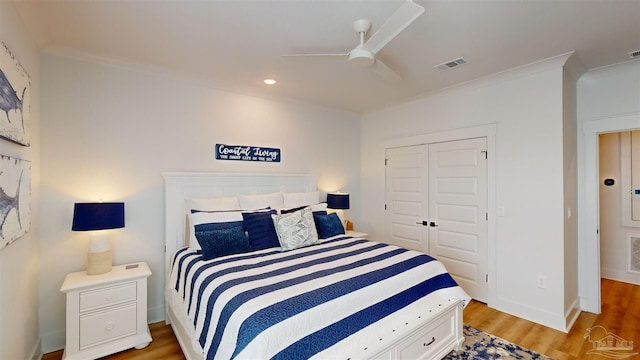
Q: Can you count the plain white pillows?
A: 3